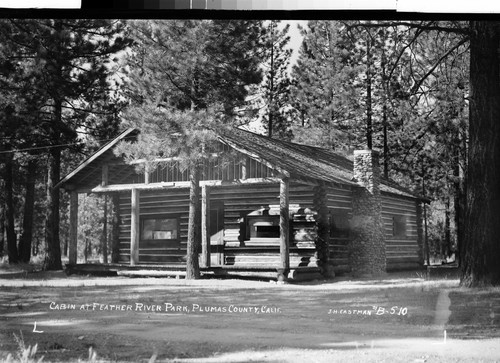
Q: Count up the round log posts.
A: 4